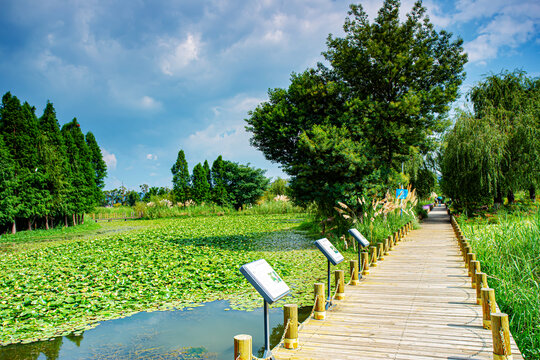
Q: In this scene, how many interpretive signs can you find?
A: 3